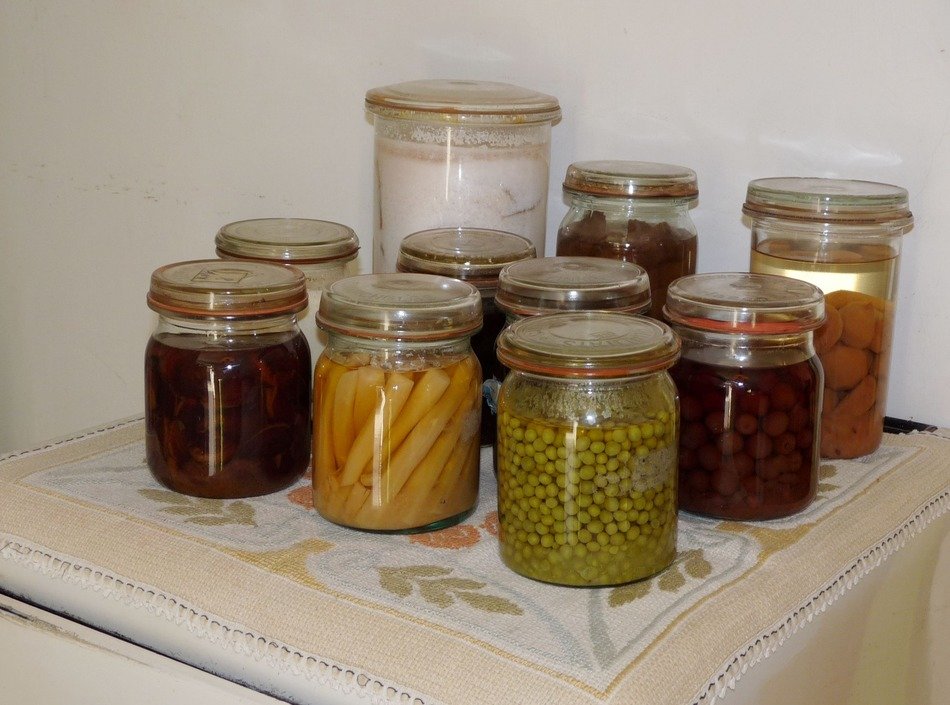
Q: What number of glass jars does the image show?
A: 10